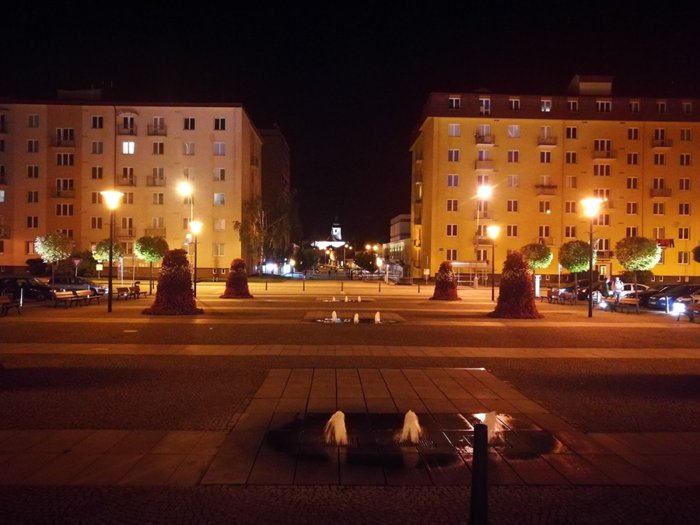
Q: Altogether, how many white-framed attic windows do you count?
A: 9